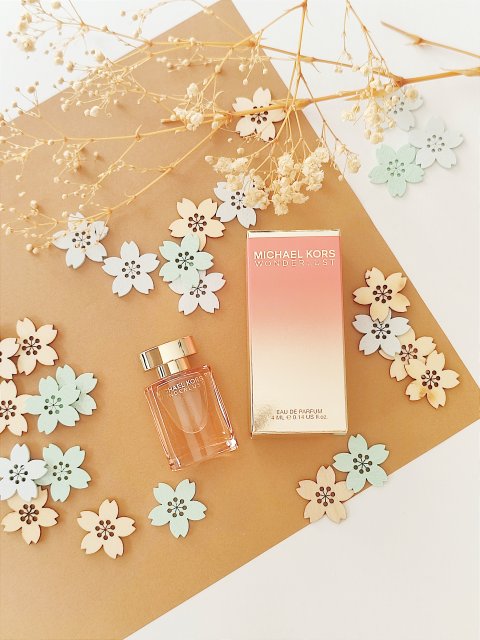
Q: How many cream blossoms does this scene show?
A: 11